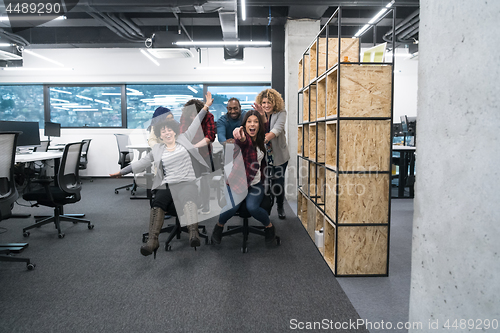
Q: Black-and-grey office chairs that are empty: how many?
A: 5